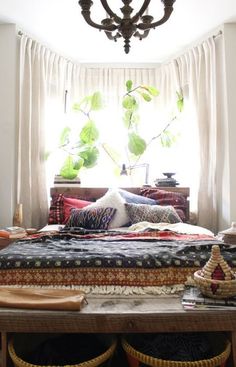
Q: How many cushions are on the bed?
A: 7